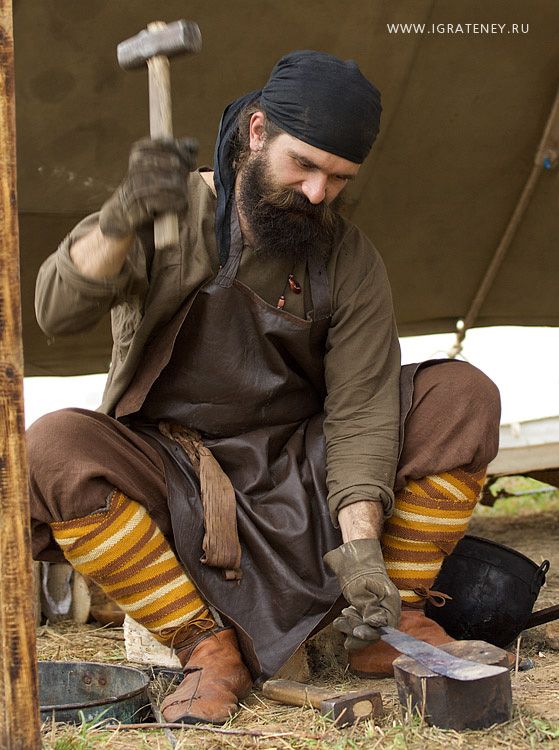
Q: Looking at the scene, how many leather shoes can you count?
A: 2